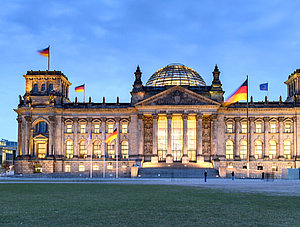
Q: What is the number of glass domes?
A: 1